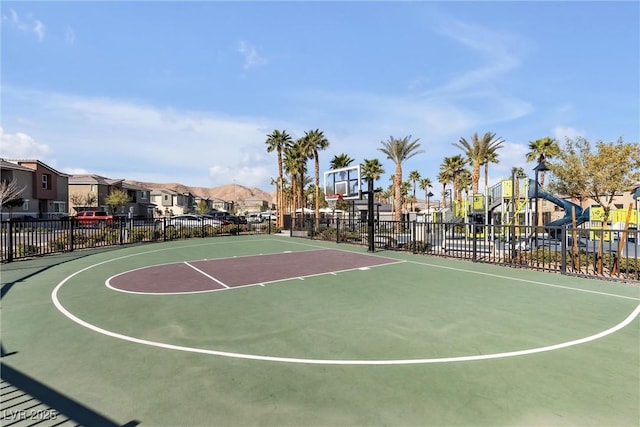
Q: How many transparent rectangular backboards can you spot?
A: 1